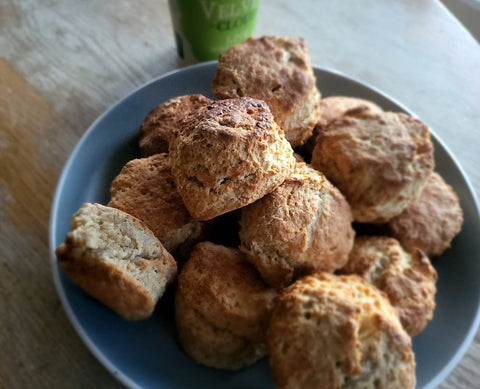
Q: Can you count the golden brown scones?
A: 12